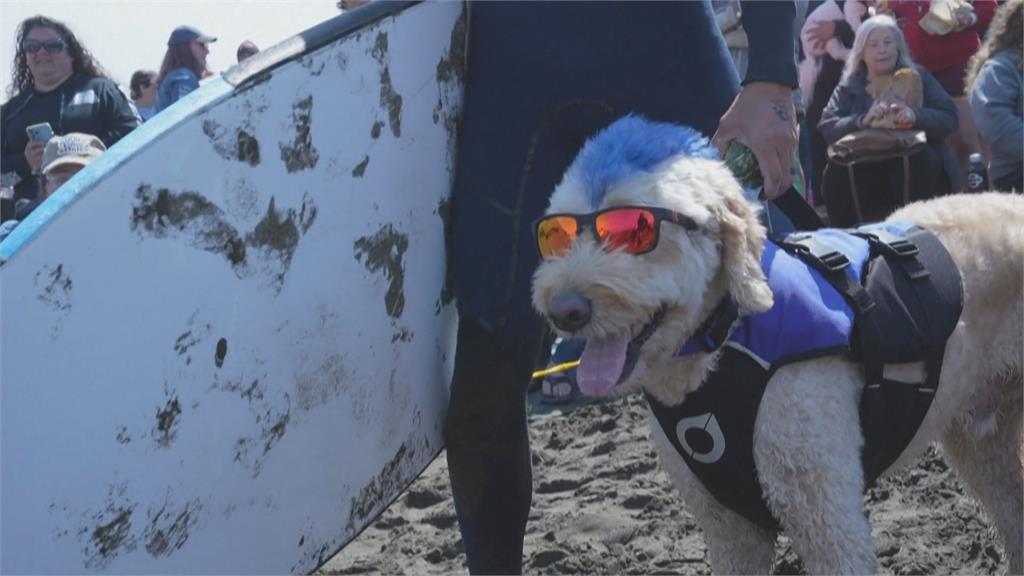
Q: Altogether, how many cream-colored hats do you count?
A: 1